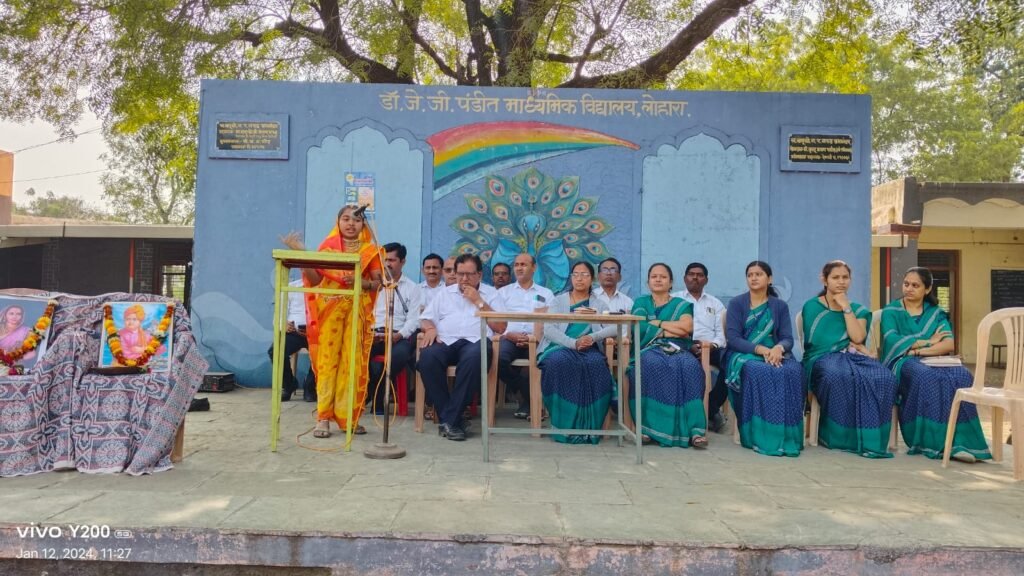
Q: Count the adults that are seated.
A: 14